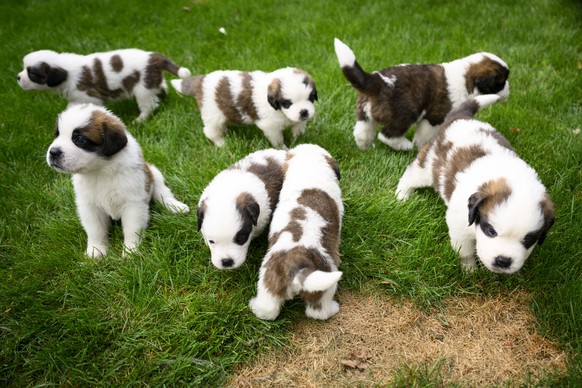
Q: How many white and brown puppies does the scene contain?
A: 7